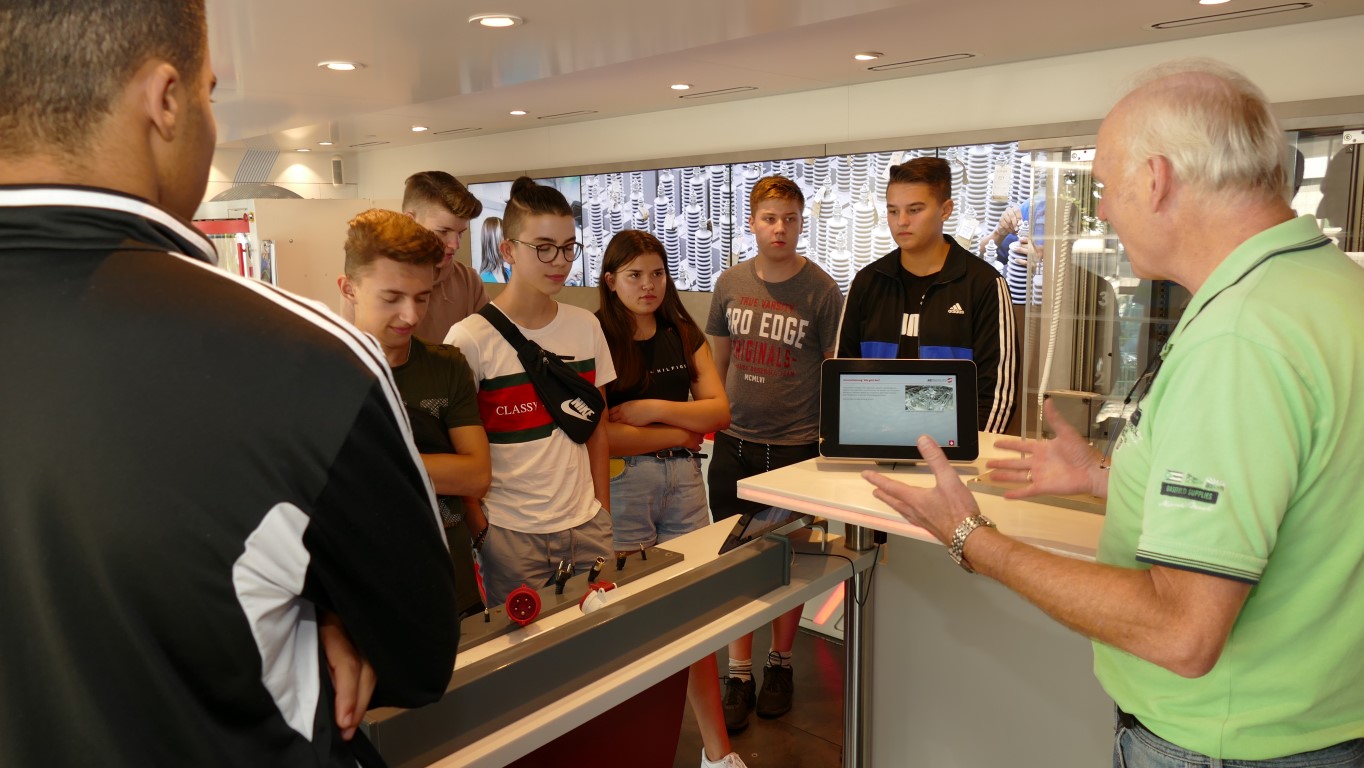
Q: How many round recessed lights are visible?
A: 9